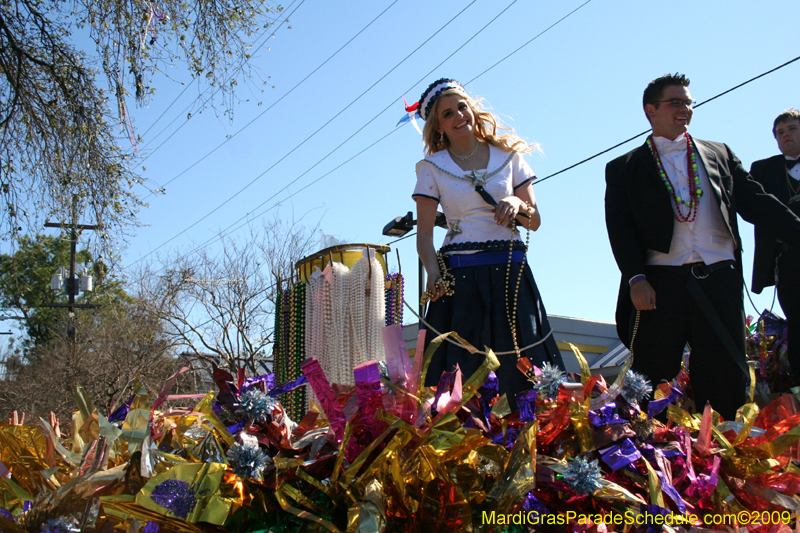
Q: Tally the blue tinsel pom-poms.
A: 5